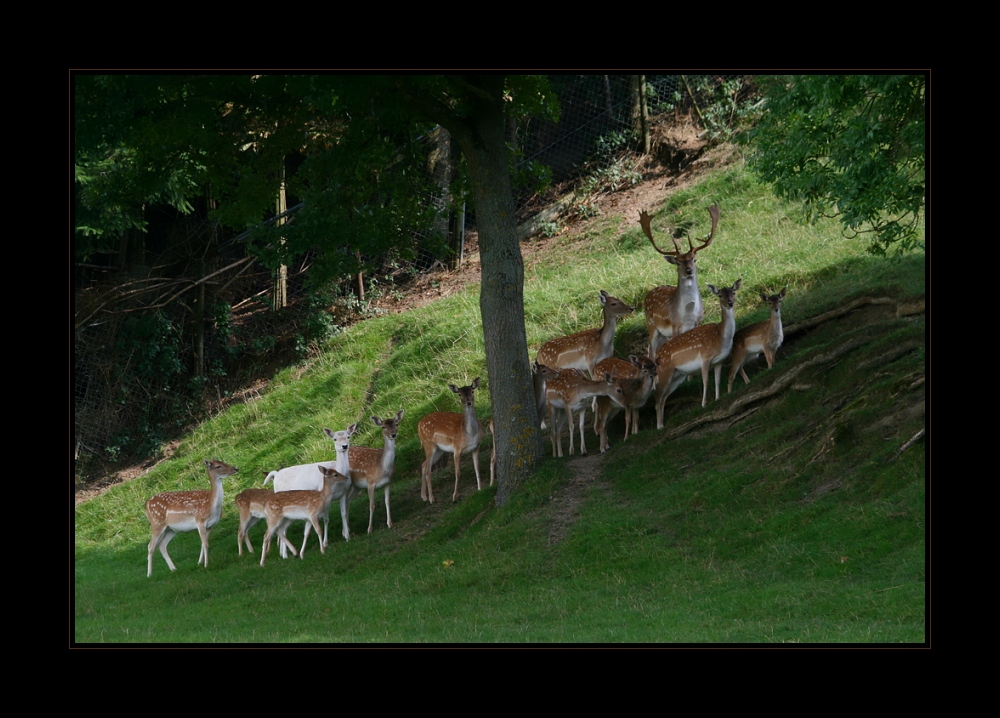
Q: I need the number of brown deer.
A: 12